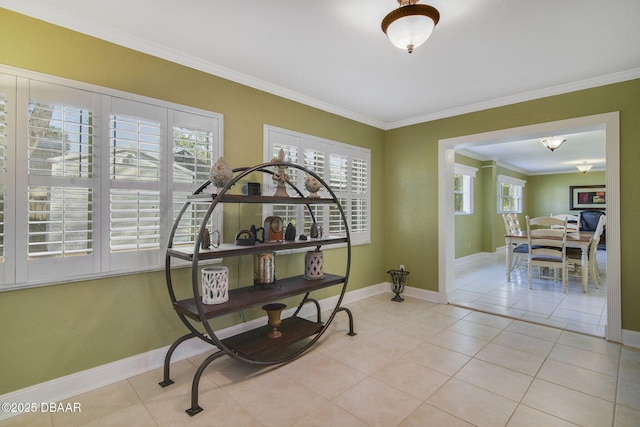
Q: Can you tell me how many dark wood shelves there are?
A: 4